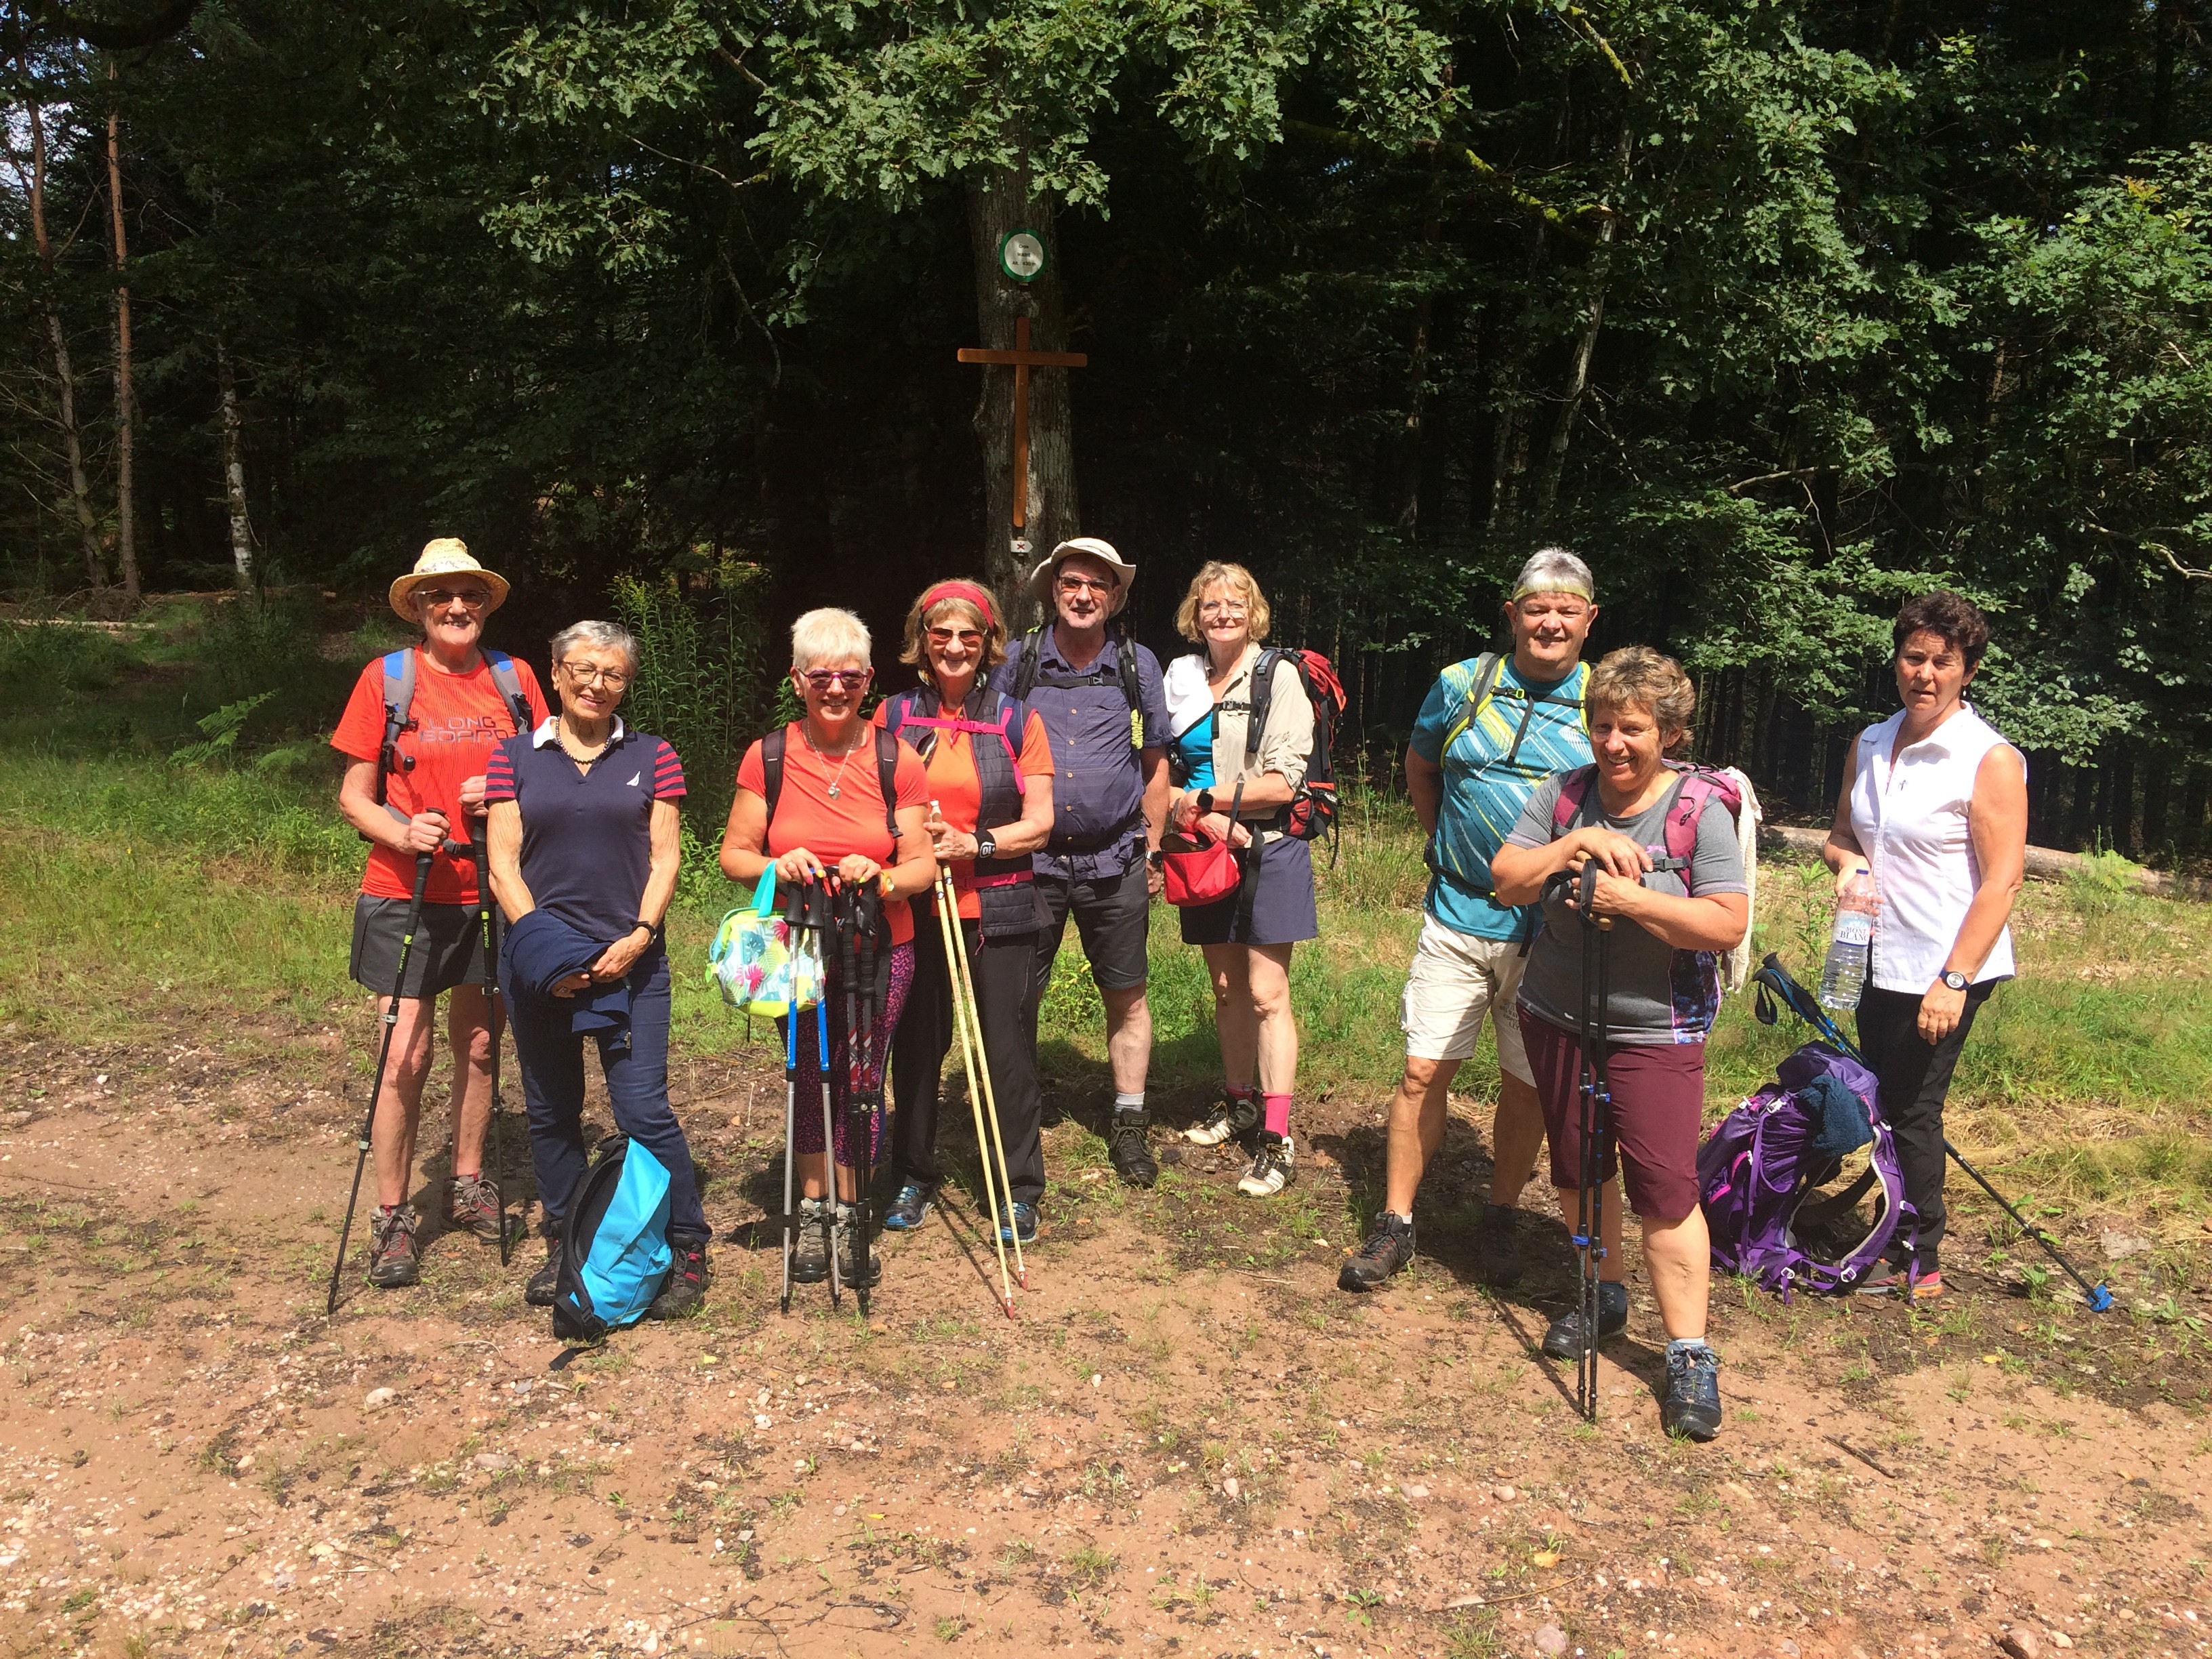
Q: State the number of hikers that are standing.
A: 9